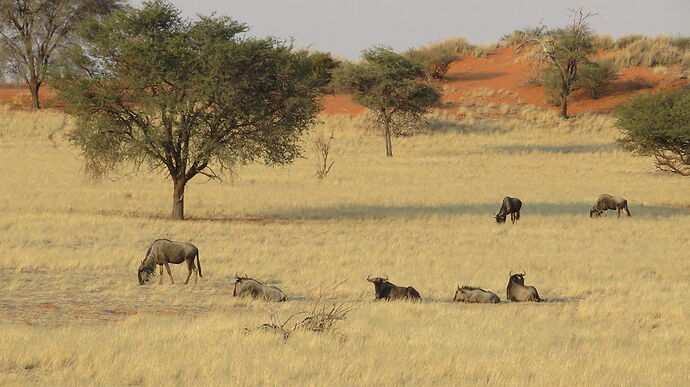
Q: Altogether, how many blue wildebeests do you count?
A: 7